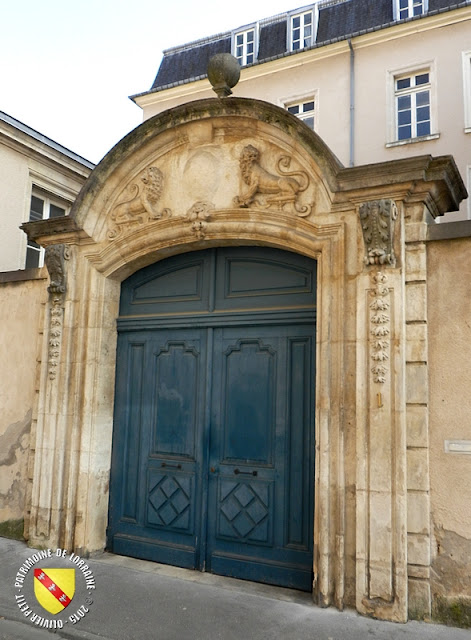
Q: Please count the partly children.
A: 0